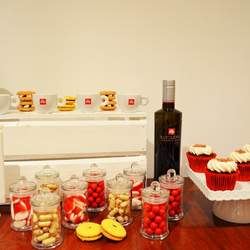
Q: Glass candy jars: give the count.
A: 9